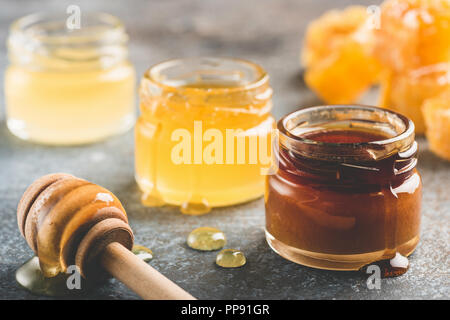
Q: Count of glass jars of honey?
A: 3